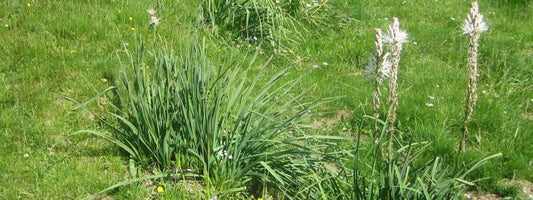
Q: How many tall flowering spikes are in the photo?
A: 3